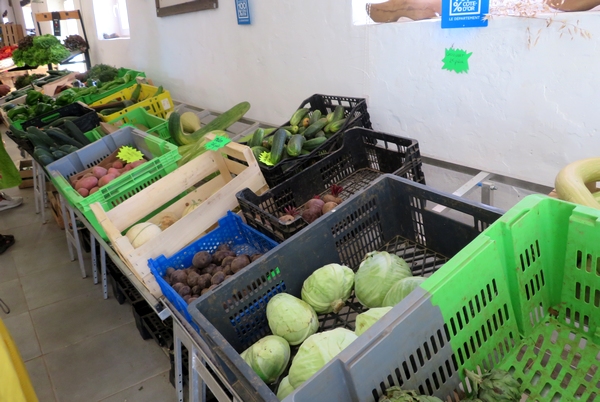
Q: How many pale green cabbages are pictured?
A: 8